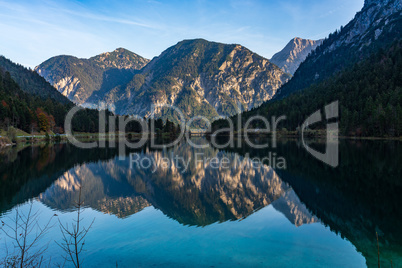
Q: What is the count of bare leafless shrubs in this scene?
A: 2